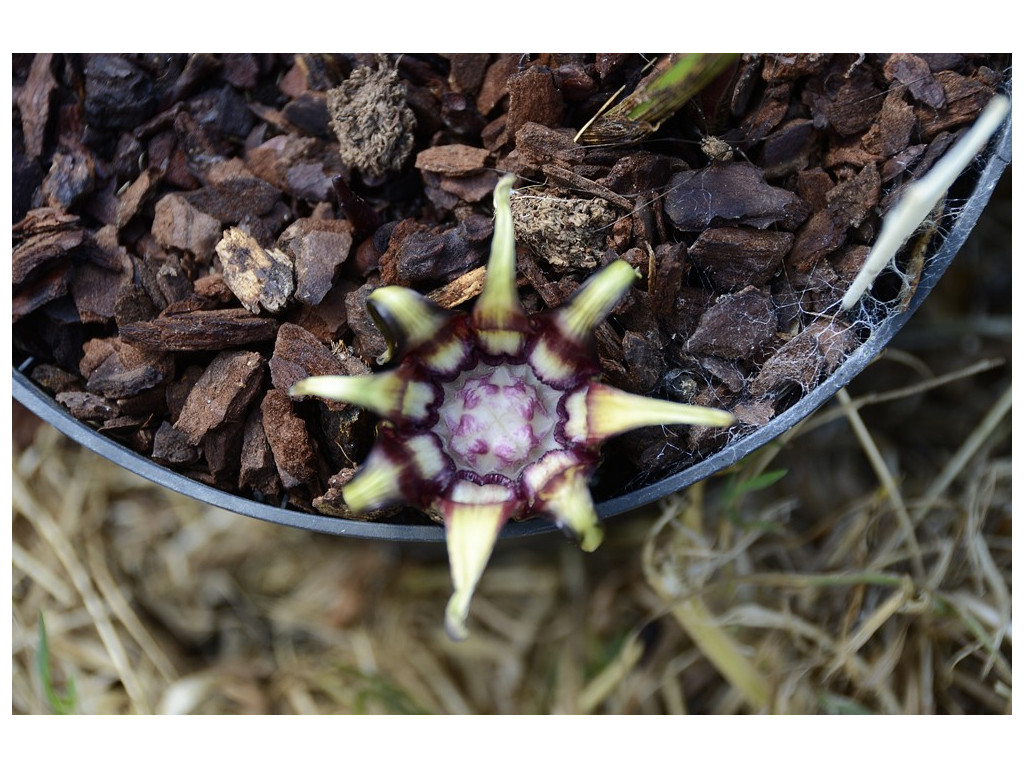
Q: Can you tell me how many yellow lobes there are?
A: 8